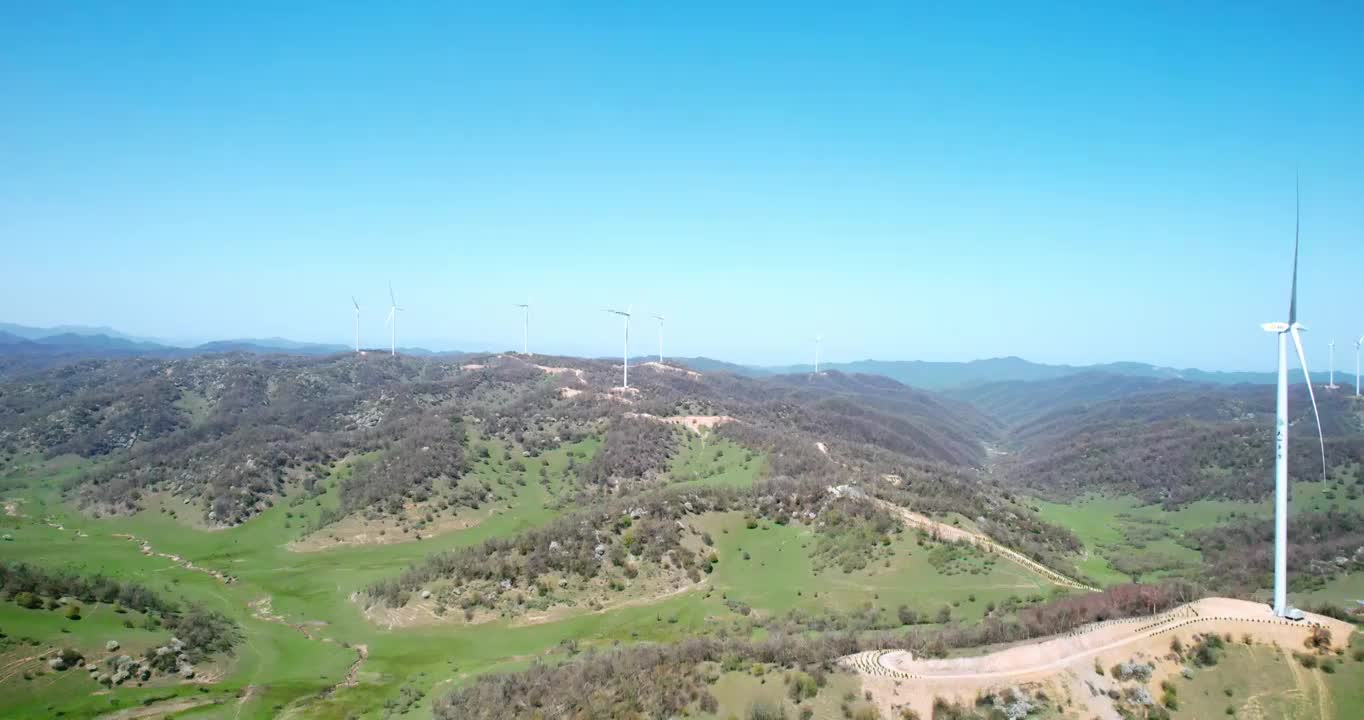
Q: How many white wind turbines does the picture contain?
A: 9